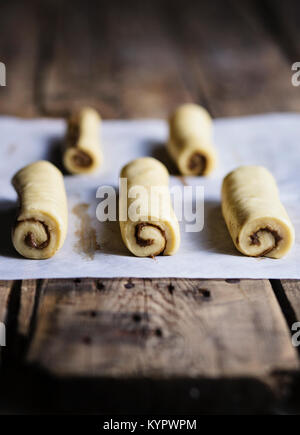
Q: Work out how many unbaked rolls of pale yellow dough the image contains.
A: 5